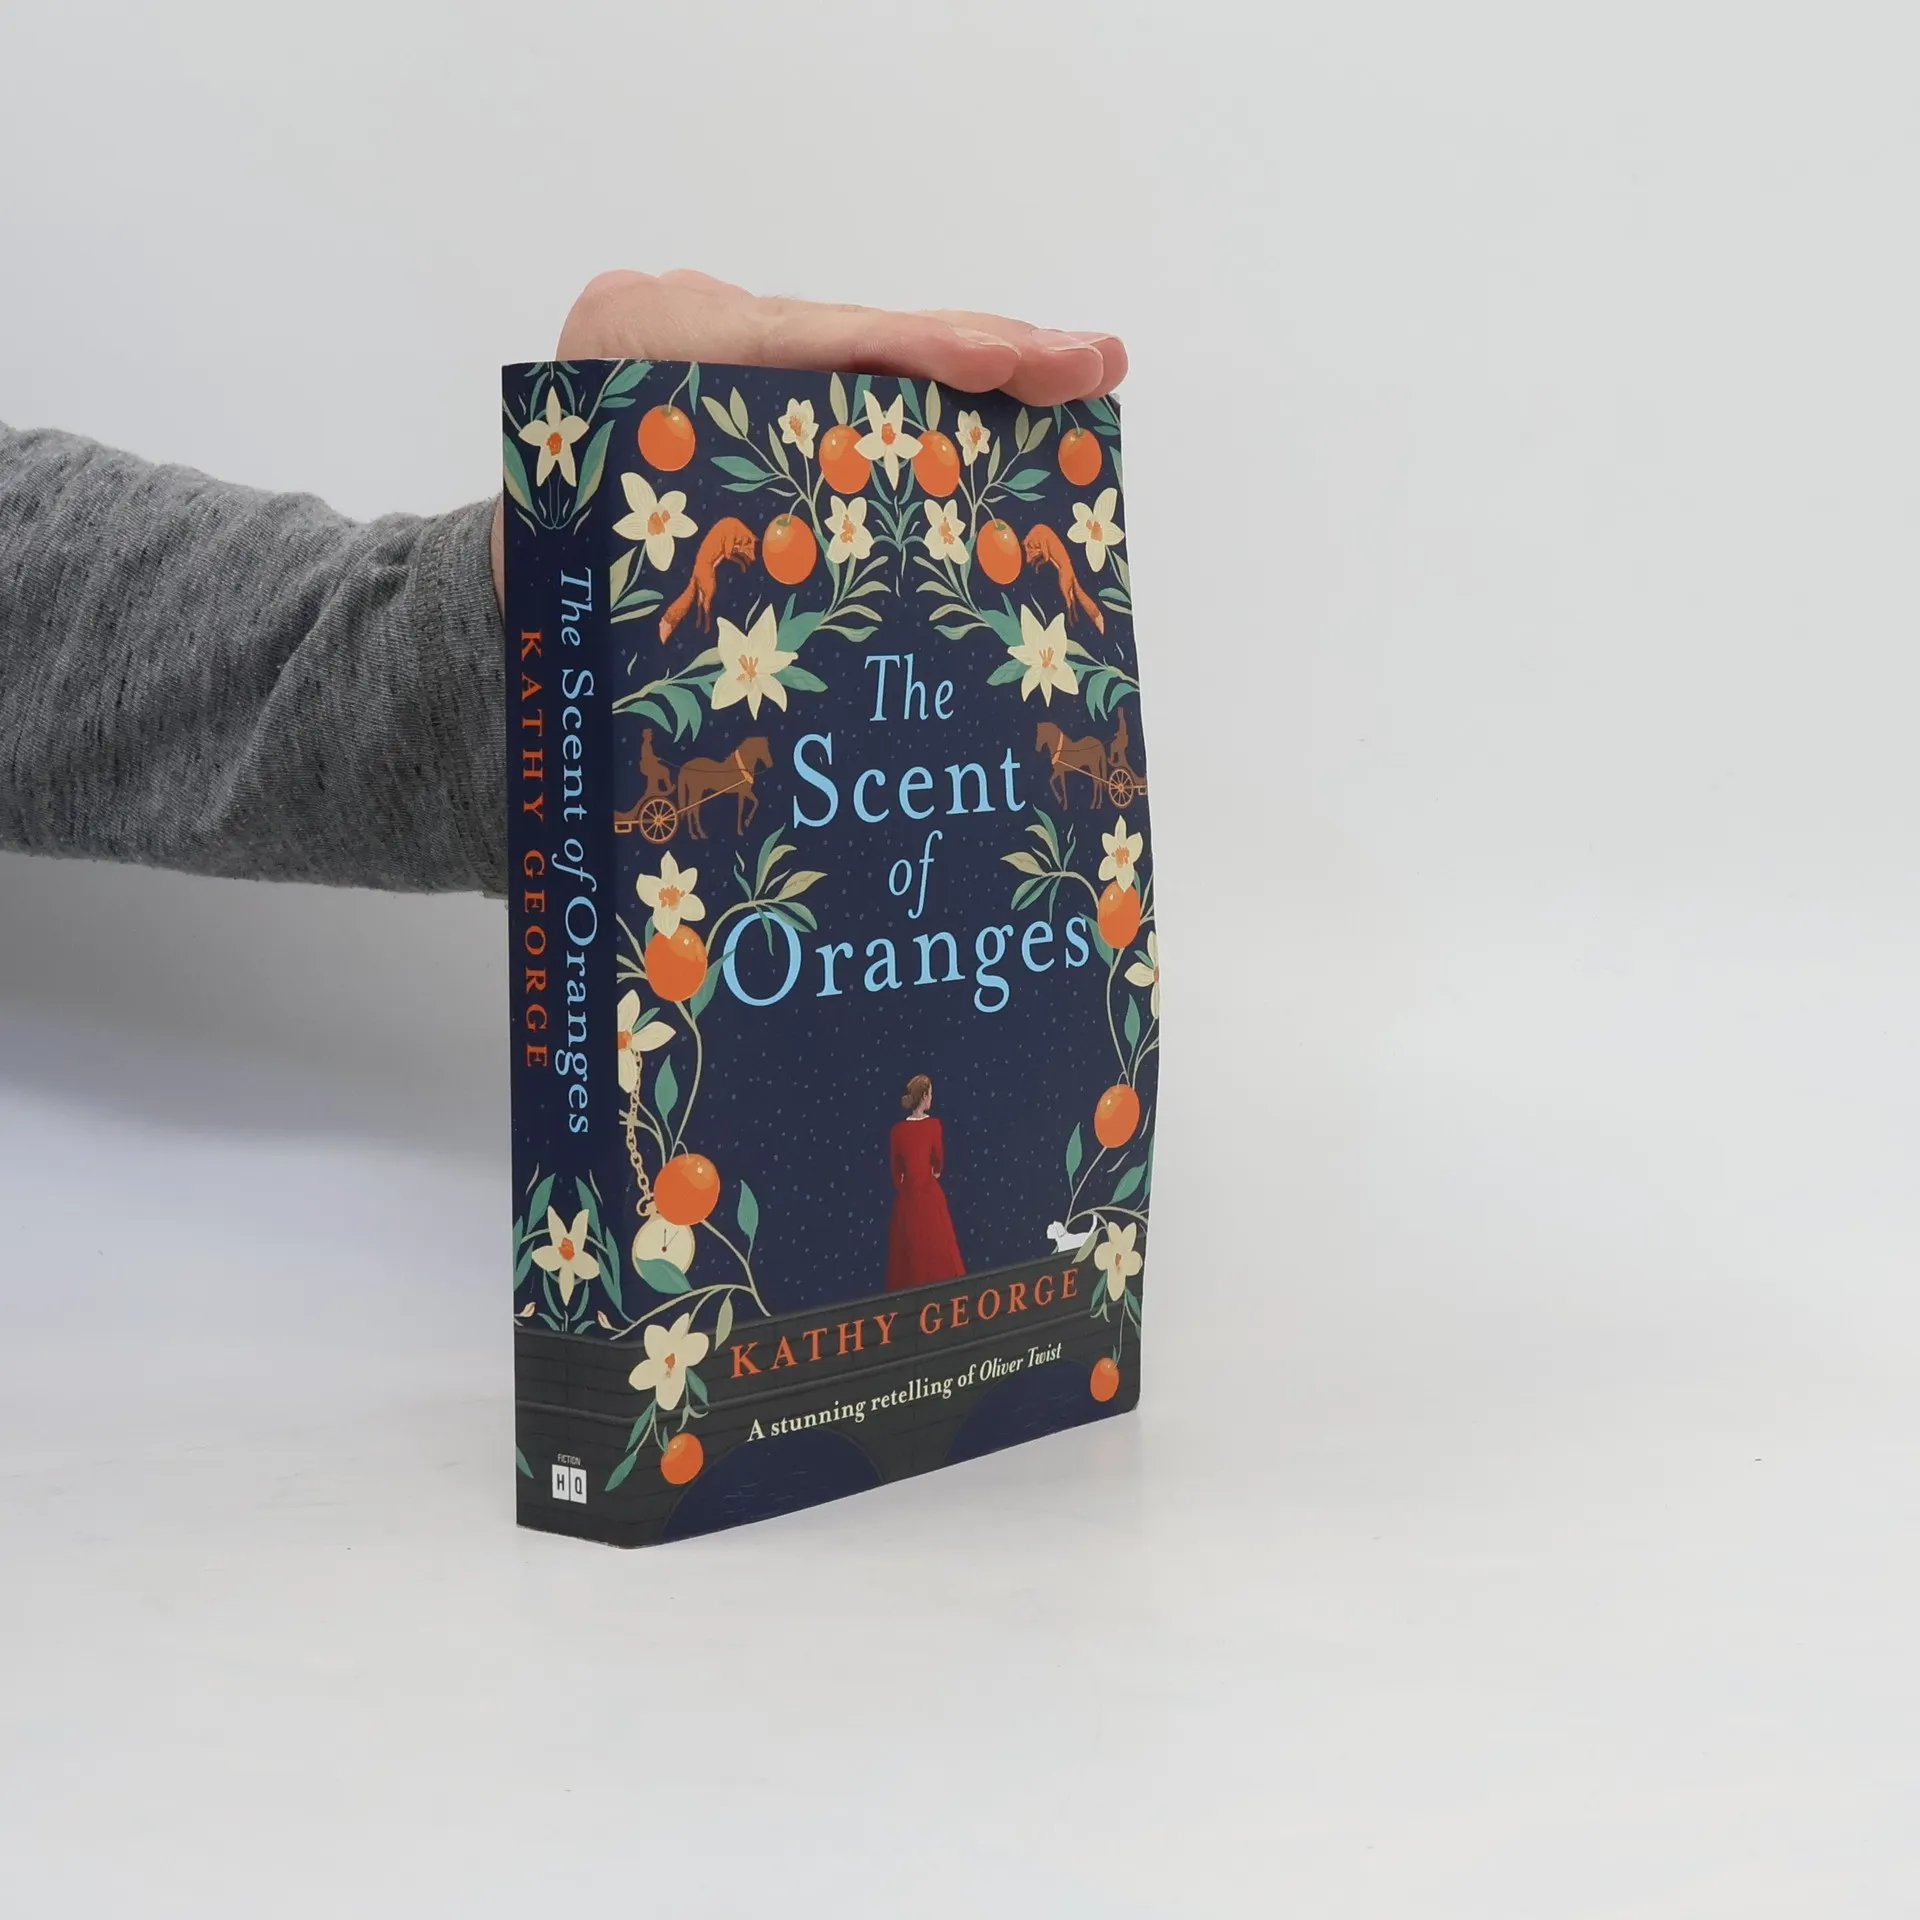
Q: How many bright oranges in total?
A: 12